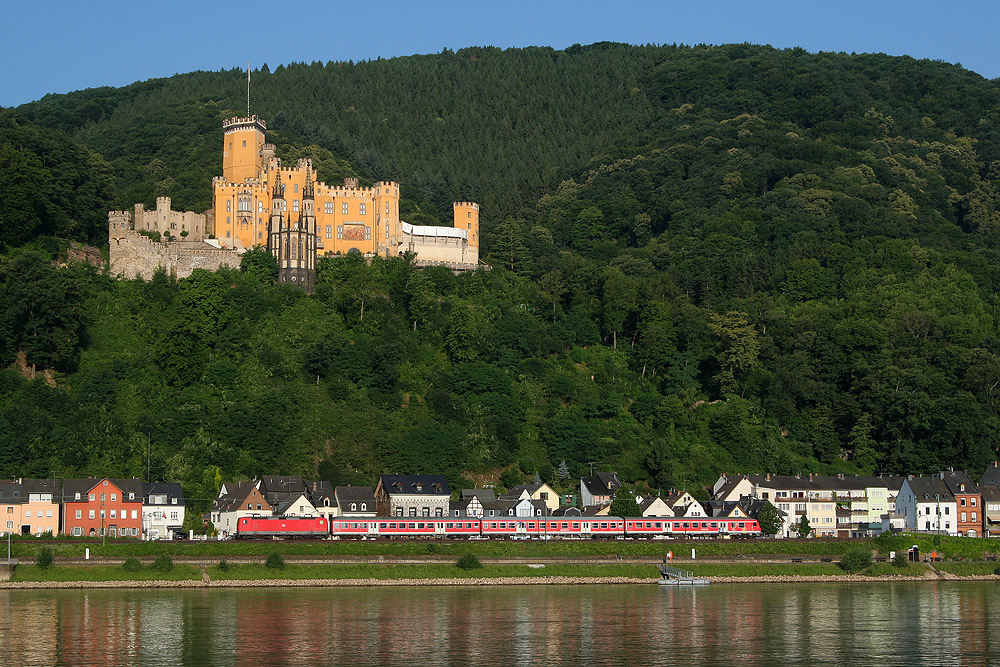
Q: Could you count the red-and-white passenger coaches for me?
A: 3